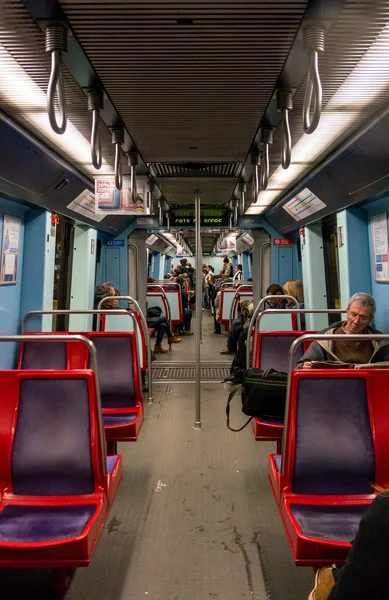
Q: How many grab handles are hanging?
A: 14